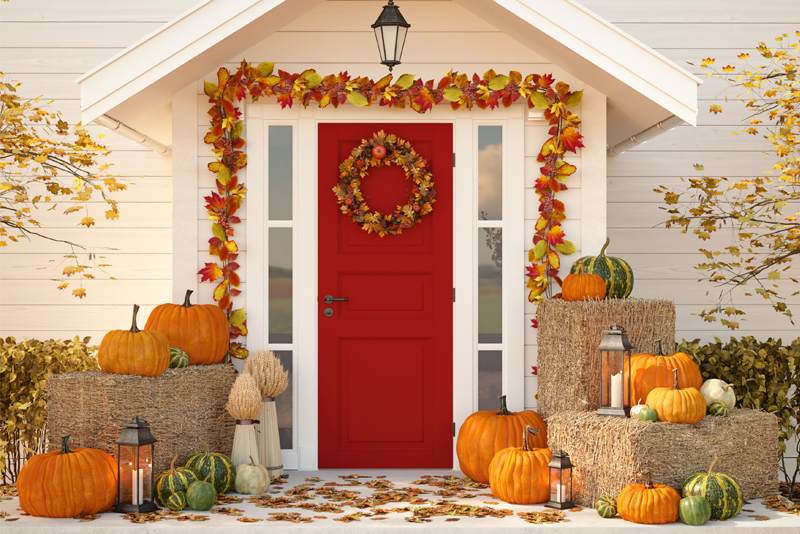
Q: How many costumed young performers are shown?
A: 0